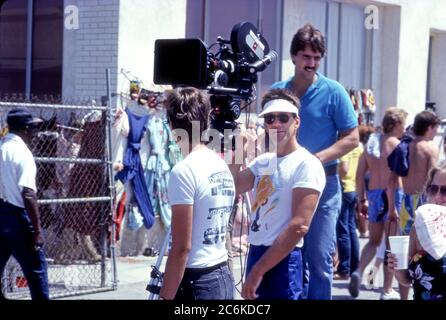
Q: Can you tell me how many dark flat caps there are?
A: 1